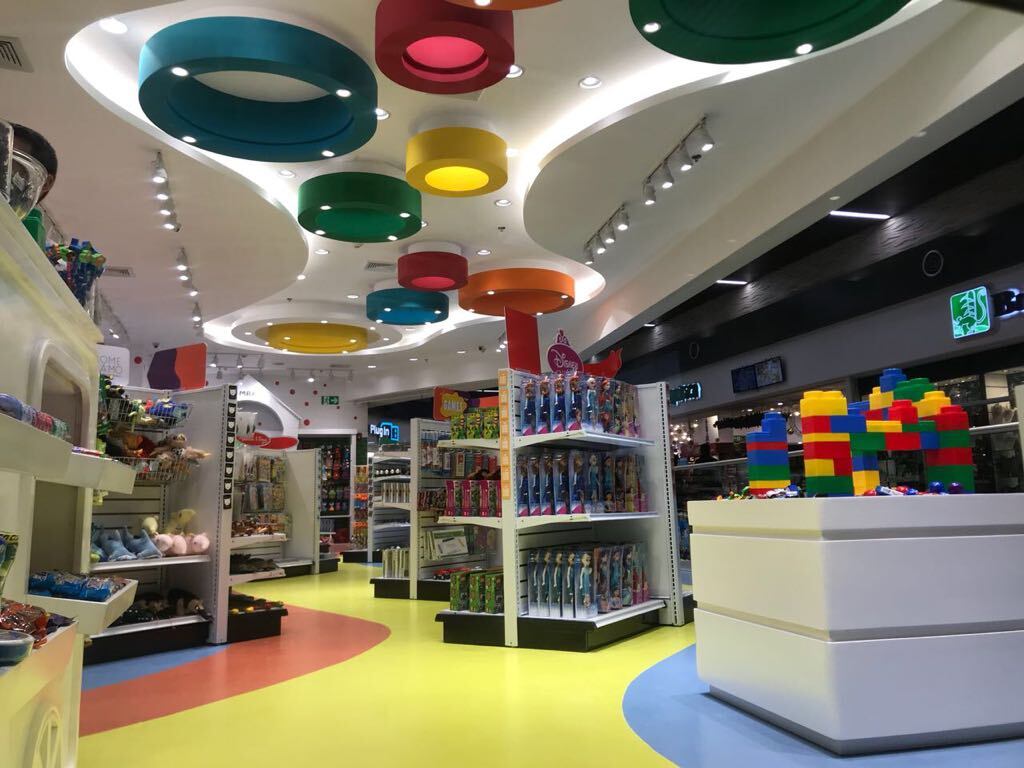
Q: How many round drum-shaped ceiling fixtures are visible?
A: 10